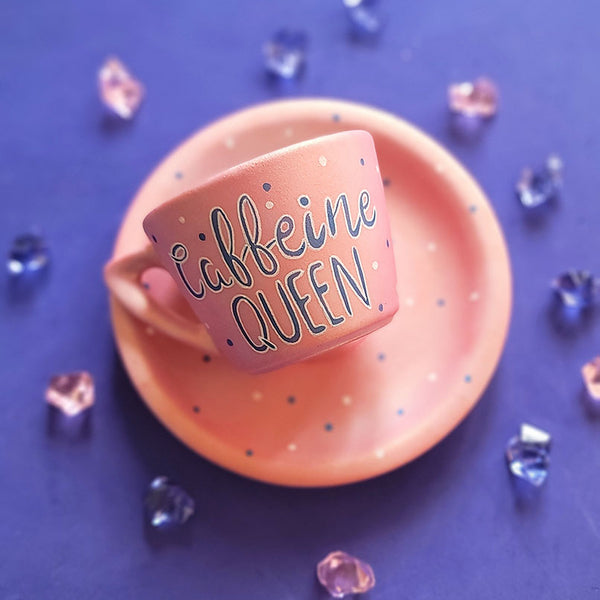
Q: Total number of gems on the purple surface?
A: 12